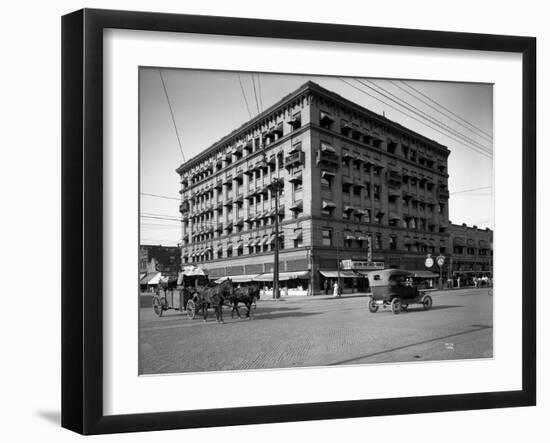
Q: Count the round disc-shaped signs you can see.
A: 2